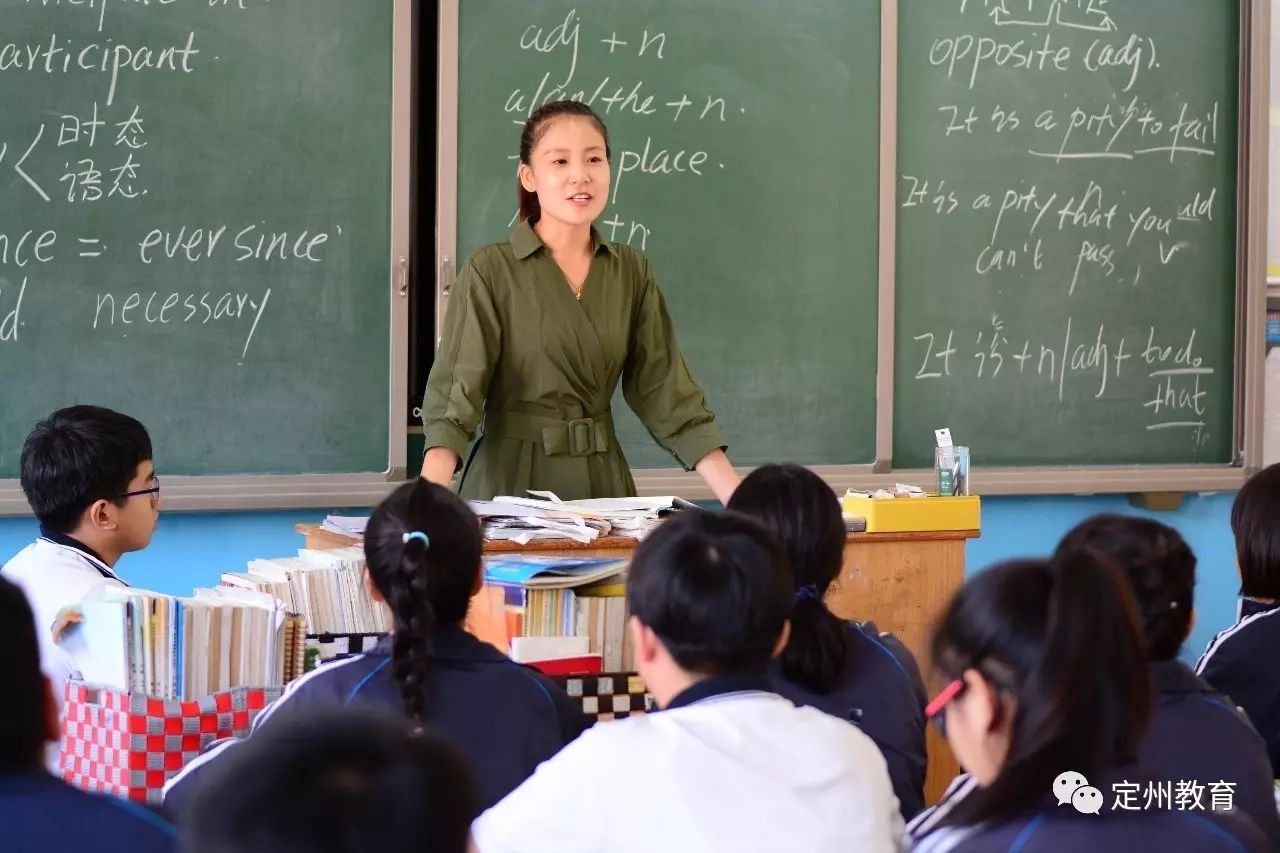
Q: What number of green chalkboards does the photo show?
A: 3